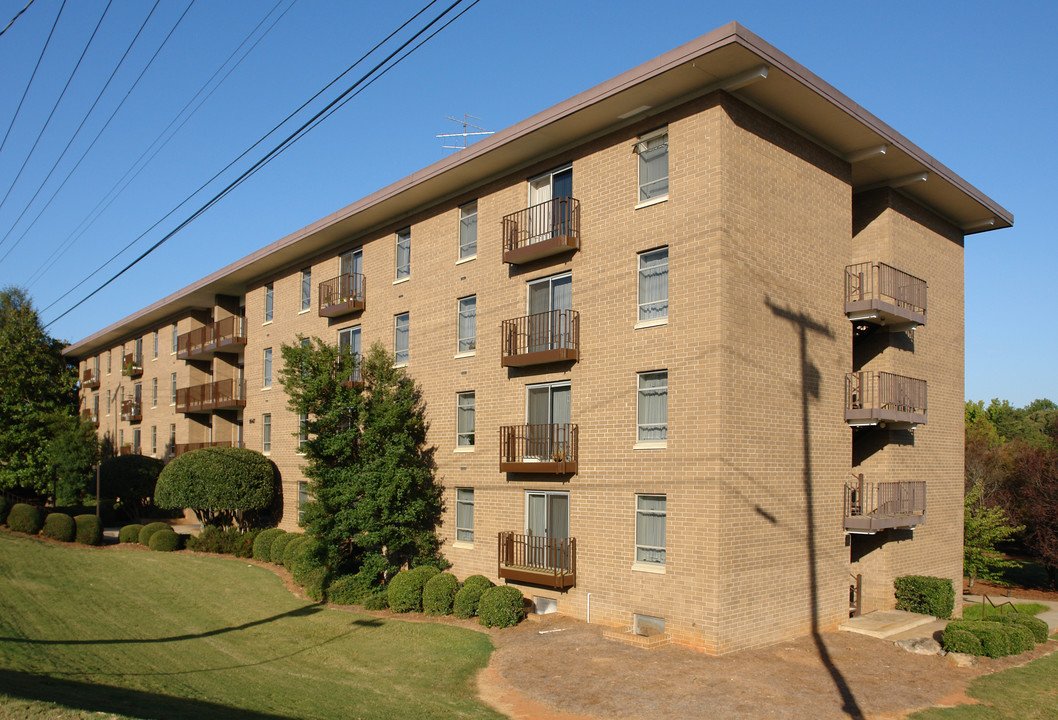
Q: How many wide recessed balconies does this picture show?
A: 3